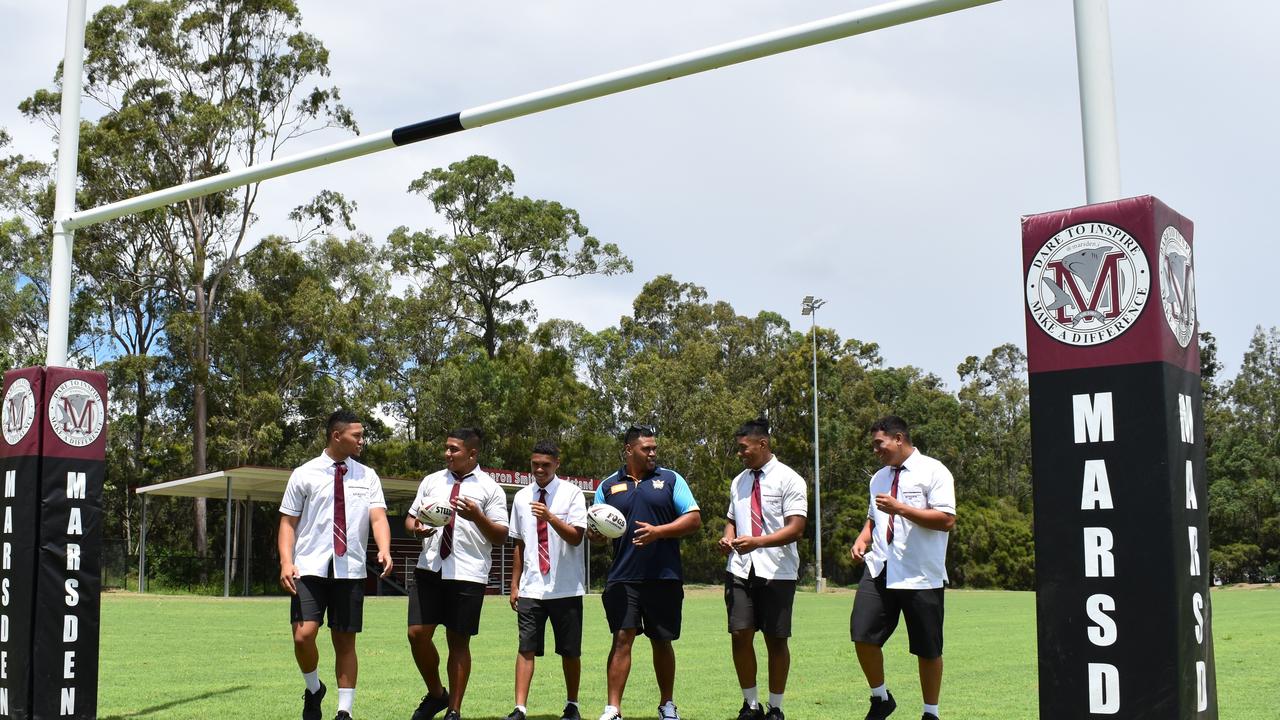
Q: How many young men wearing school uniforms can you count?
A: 5